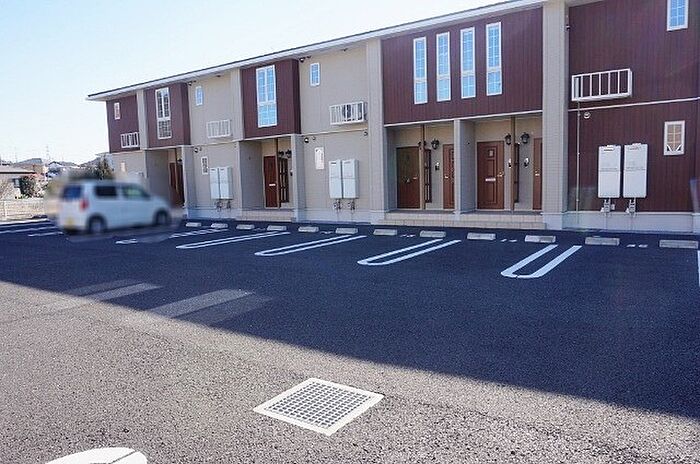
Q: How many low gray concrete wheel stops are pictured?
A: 12